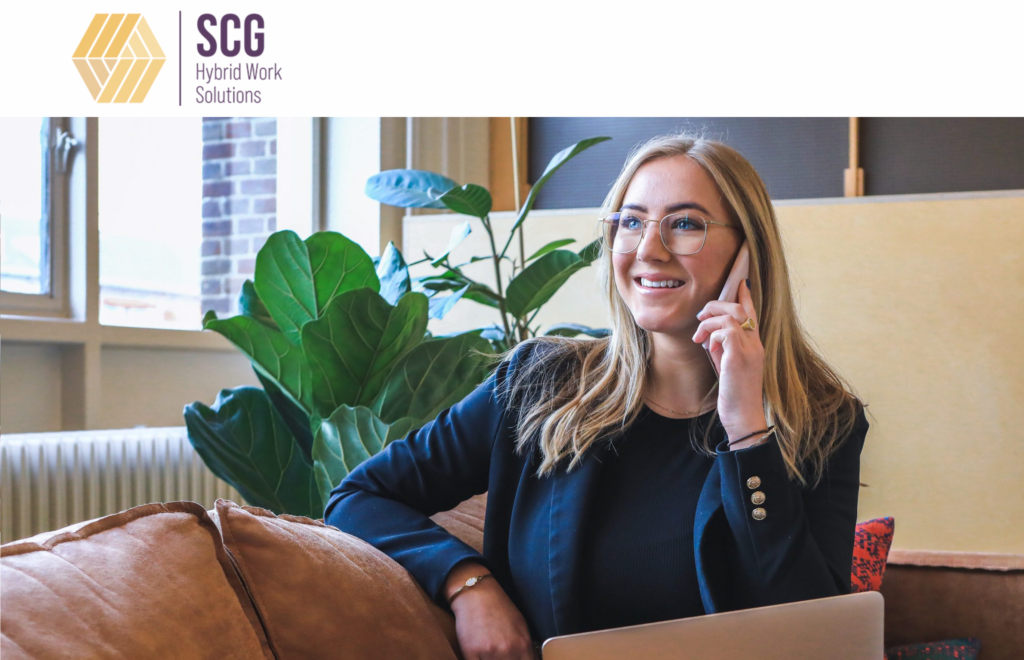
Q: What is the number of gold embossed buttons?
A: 3